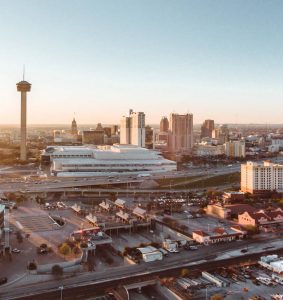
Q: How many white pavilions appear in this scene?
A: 6